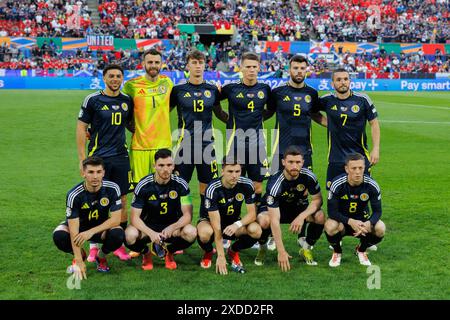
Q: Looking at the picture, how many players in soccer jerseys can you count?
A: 11